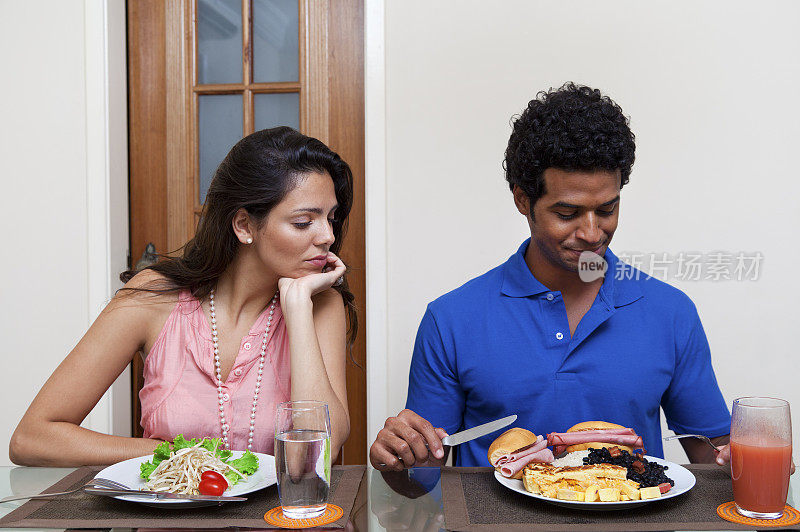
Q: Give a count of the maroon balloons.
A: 0